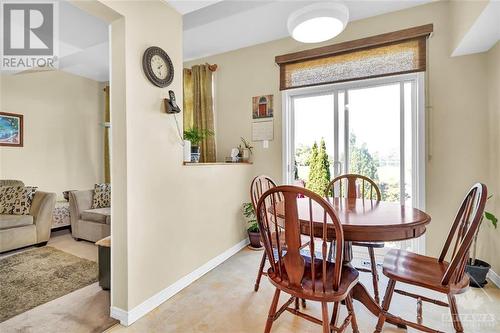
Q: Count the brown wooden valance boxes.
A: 1